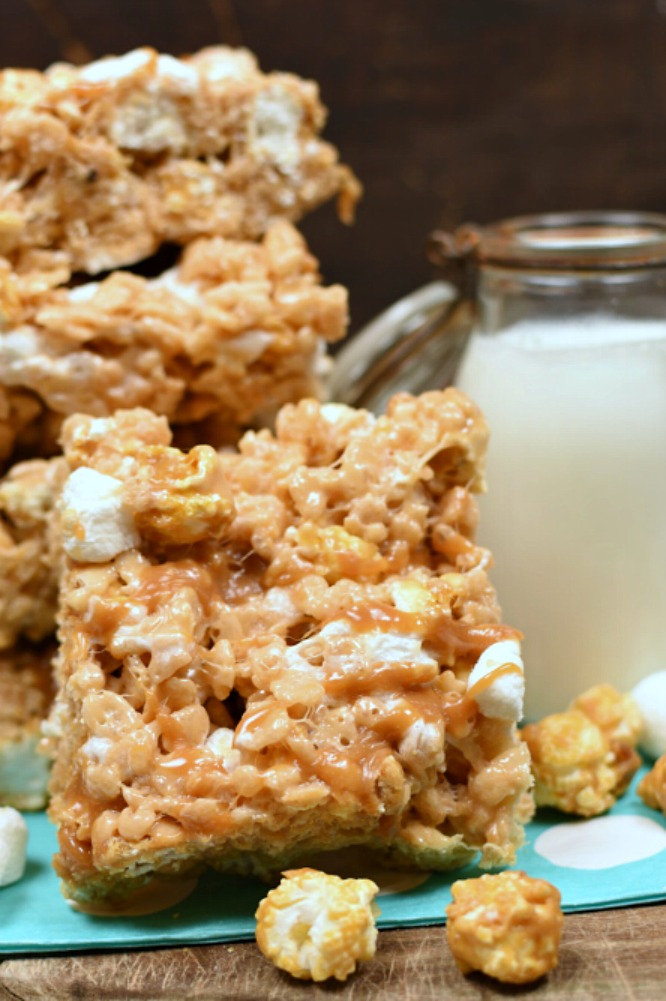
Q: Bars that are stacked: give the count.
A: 4